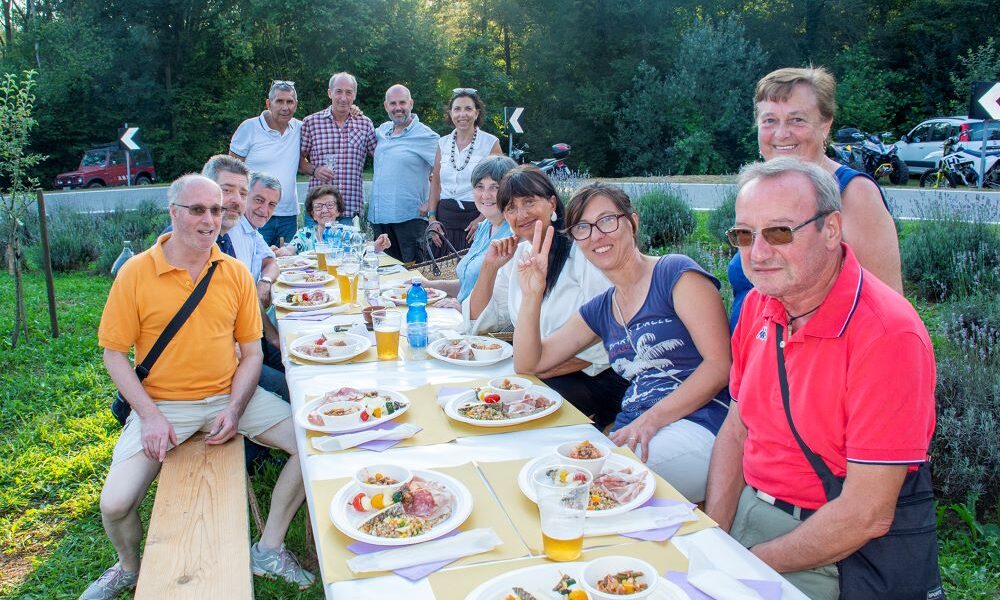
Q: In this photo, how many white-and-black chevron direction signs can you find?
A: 3